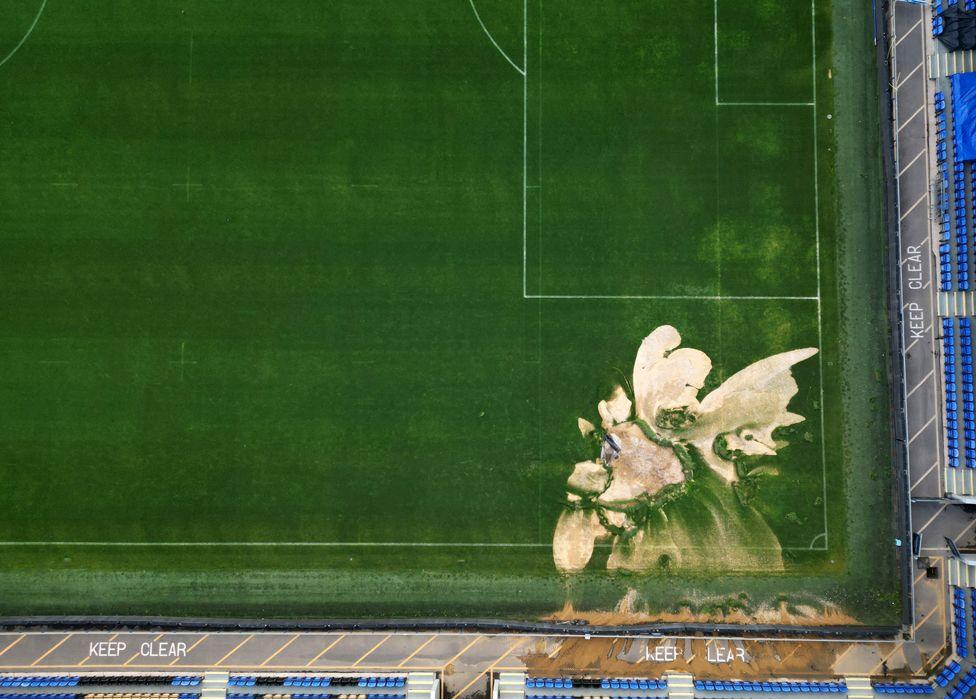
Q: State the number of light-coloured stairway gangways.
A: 9